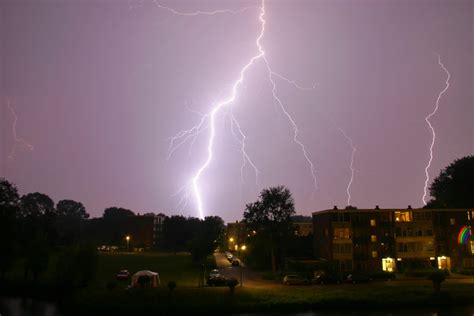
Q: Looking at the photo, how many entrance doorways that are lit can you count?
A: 2